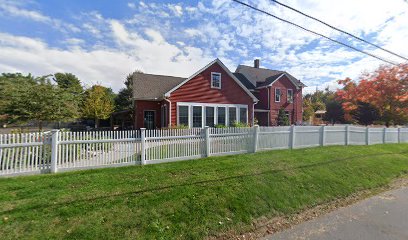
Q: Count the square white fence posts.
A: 10